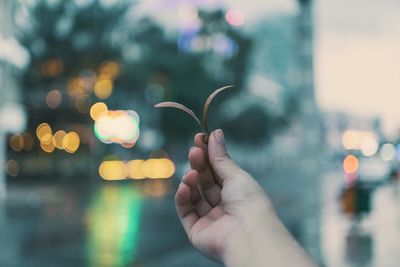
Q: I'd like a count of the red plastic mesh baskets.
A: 0